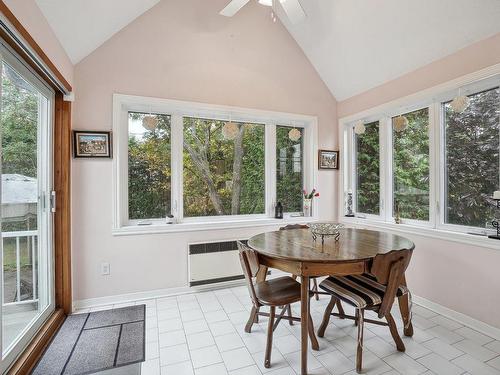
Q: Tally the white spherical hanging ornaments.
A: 6